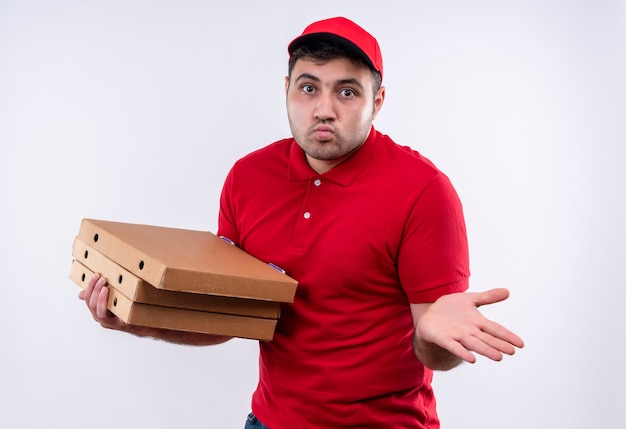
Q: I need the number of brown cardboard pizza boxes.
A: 3